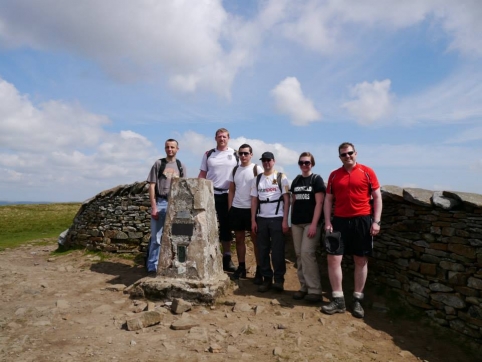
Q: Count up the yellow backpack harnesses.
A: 0